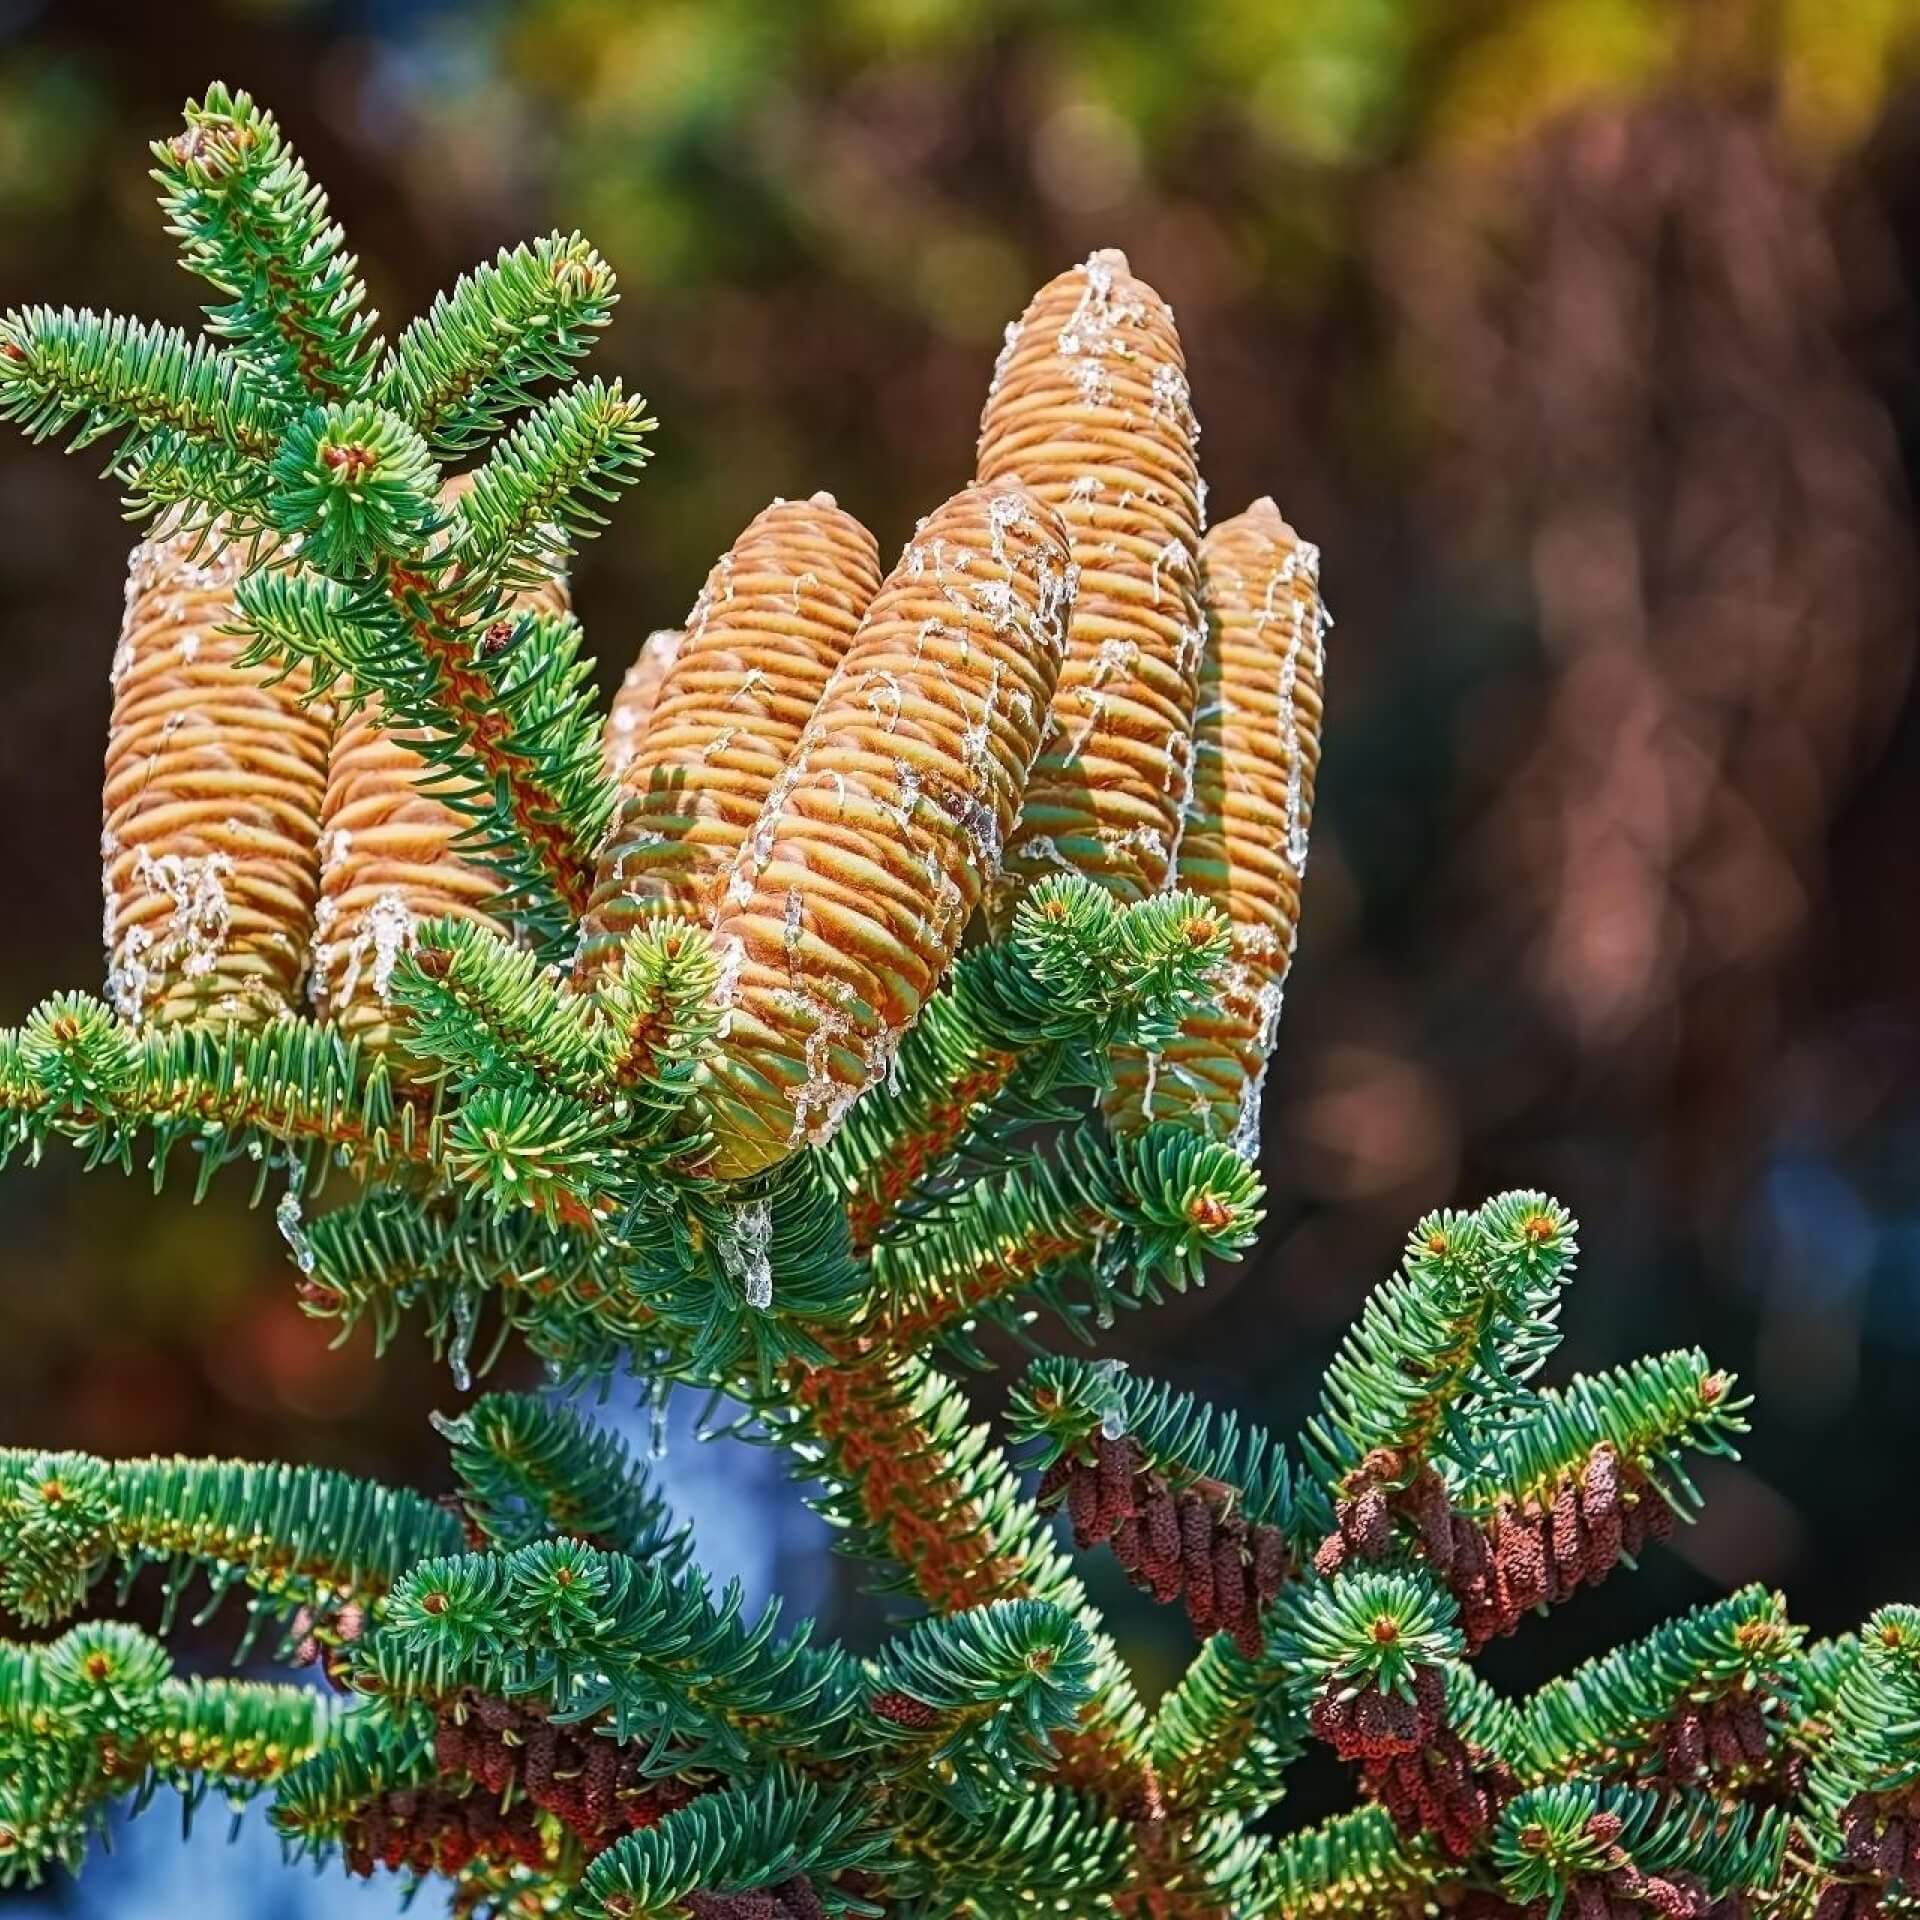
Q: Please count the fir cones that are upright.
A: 7